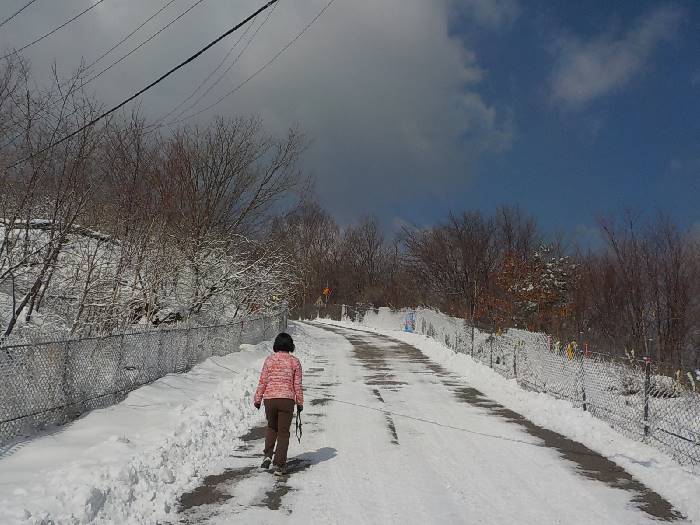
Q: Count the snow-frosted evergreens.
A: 1